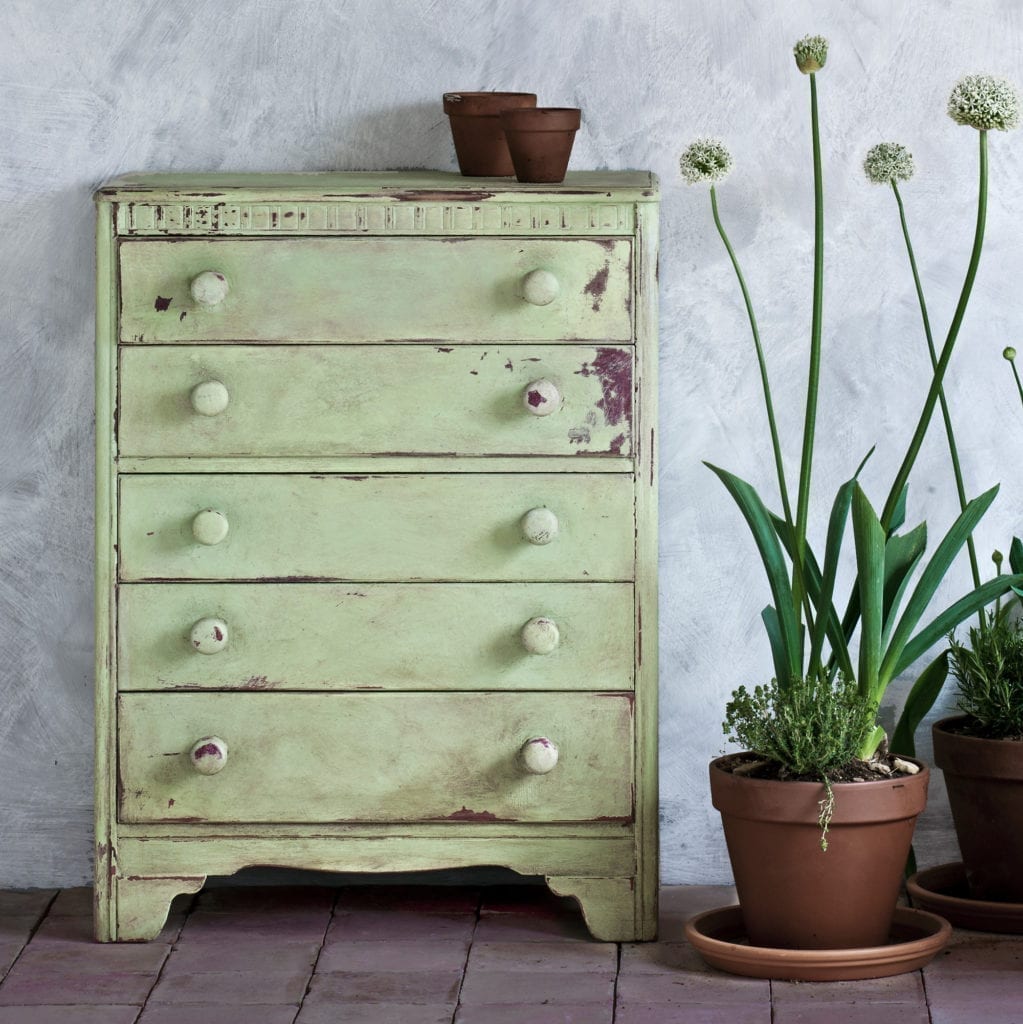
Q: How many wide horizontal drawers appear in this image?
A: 5